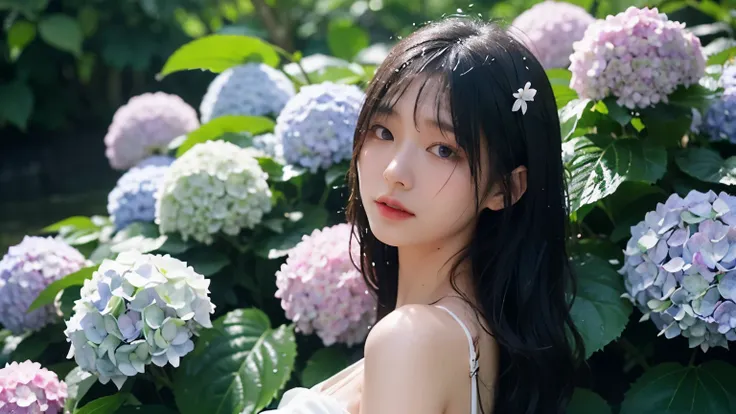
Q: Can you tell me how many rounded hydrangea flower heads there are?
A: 13